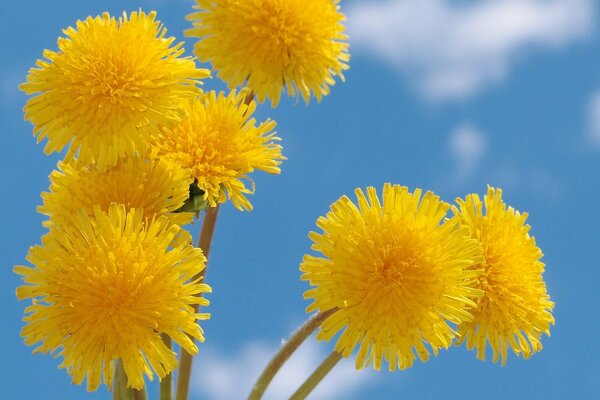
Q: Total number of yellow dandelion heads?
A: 7